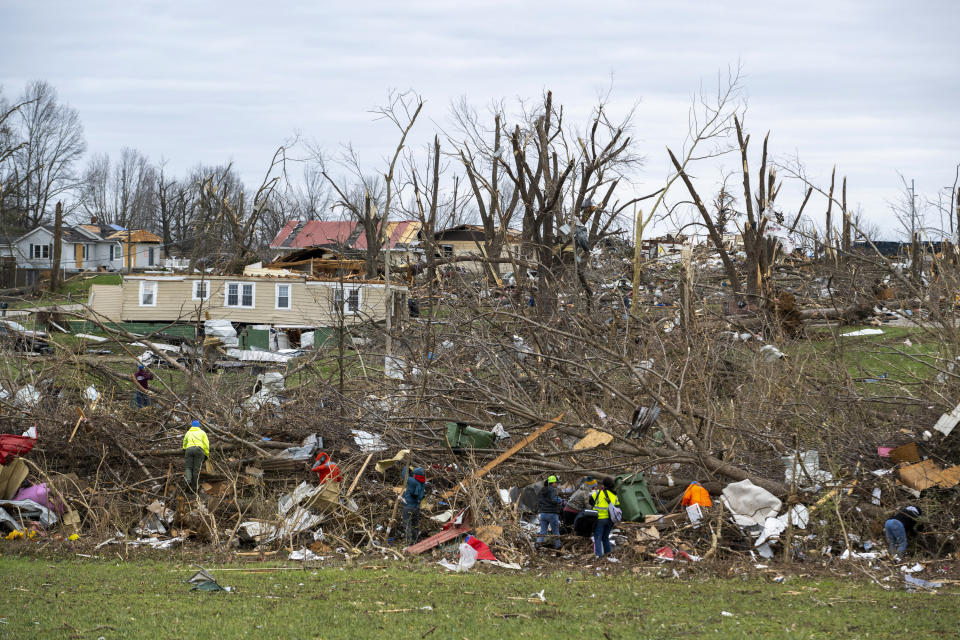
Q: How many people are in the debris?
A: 9